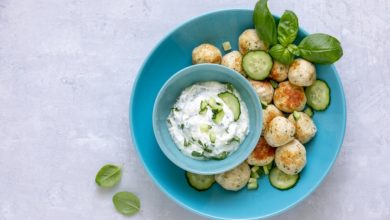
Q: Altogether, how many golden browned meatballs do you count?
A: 13